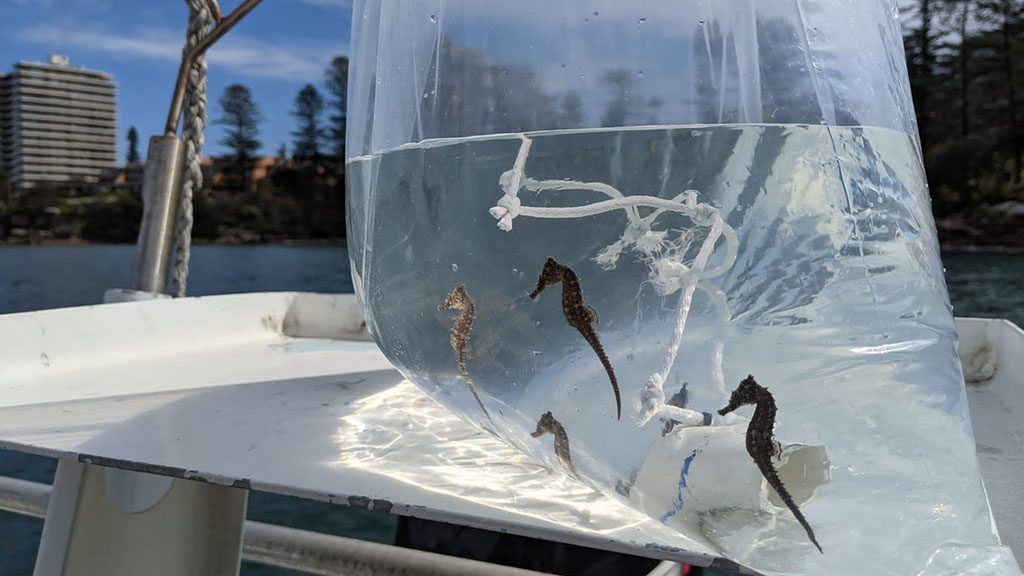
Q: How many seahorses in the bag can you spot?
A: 4